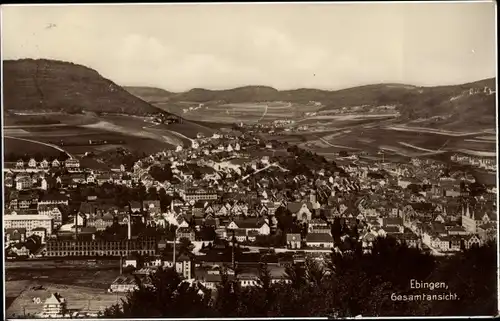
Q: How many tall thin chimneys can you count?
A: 5